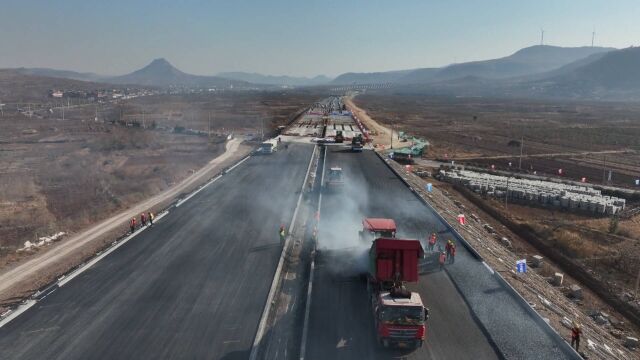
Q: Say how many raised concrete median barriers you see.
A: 2